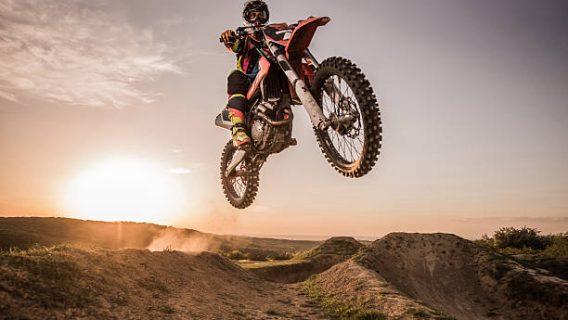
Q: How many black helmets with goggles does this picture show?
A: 1